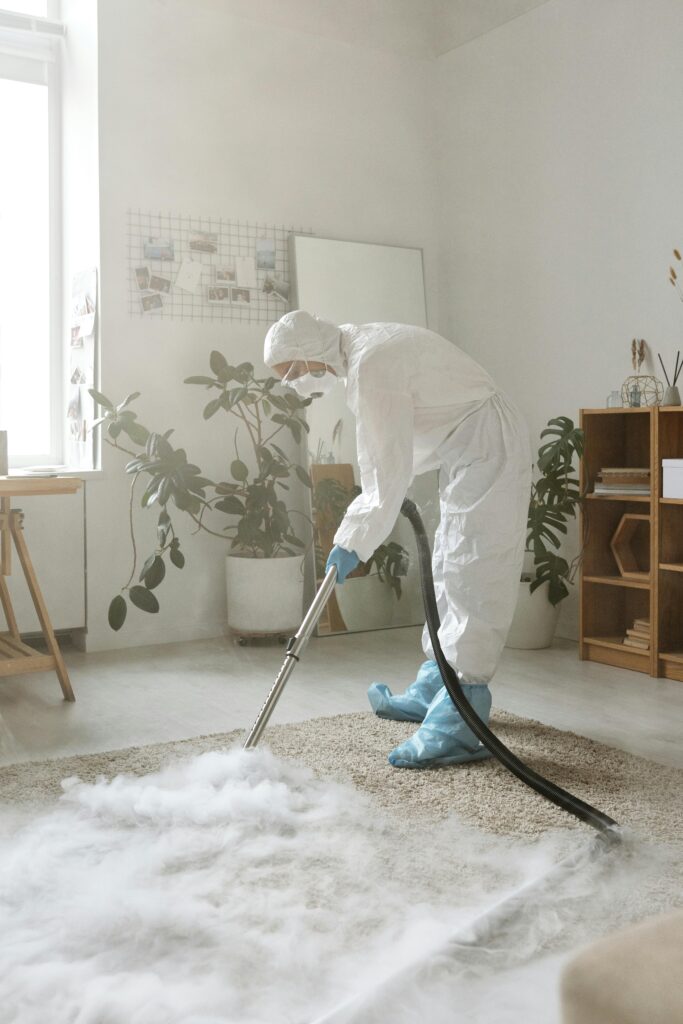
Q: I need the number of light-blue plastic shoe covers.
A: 2